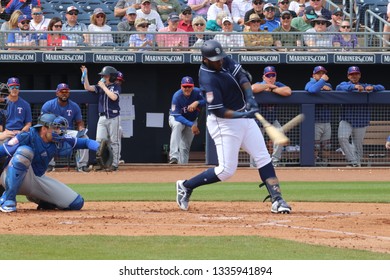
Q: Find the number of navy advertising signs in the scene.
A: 9